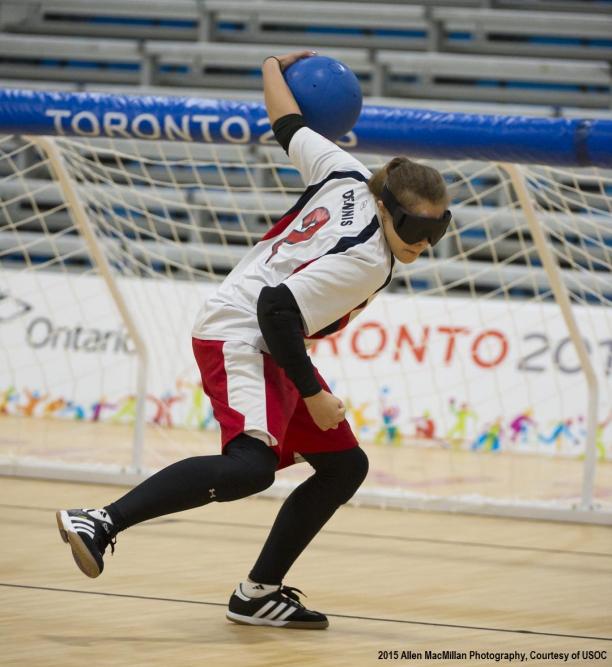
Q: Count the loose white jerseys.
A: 1